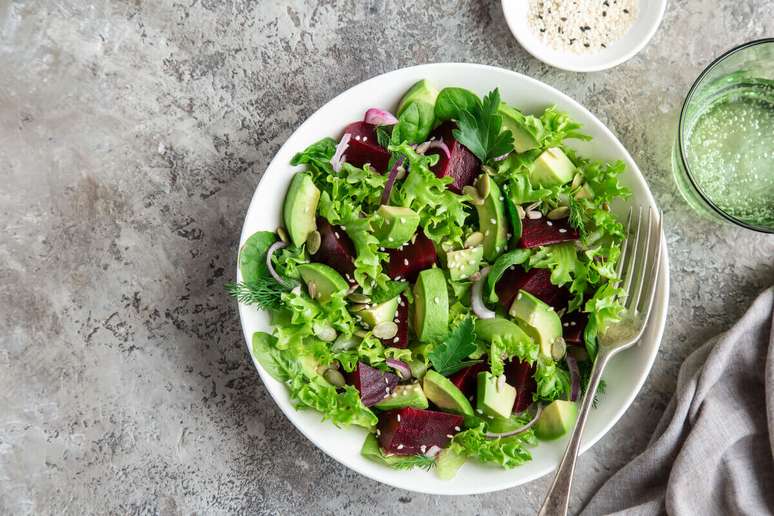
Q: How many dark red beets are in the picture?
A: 12